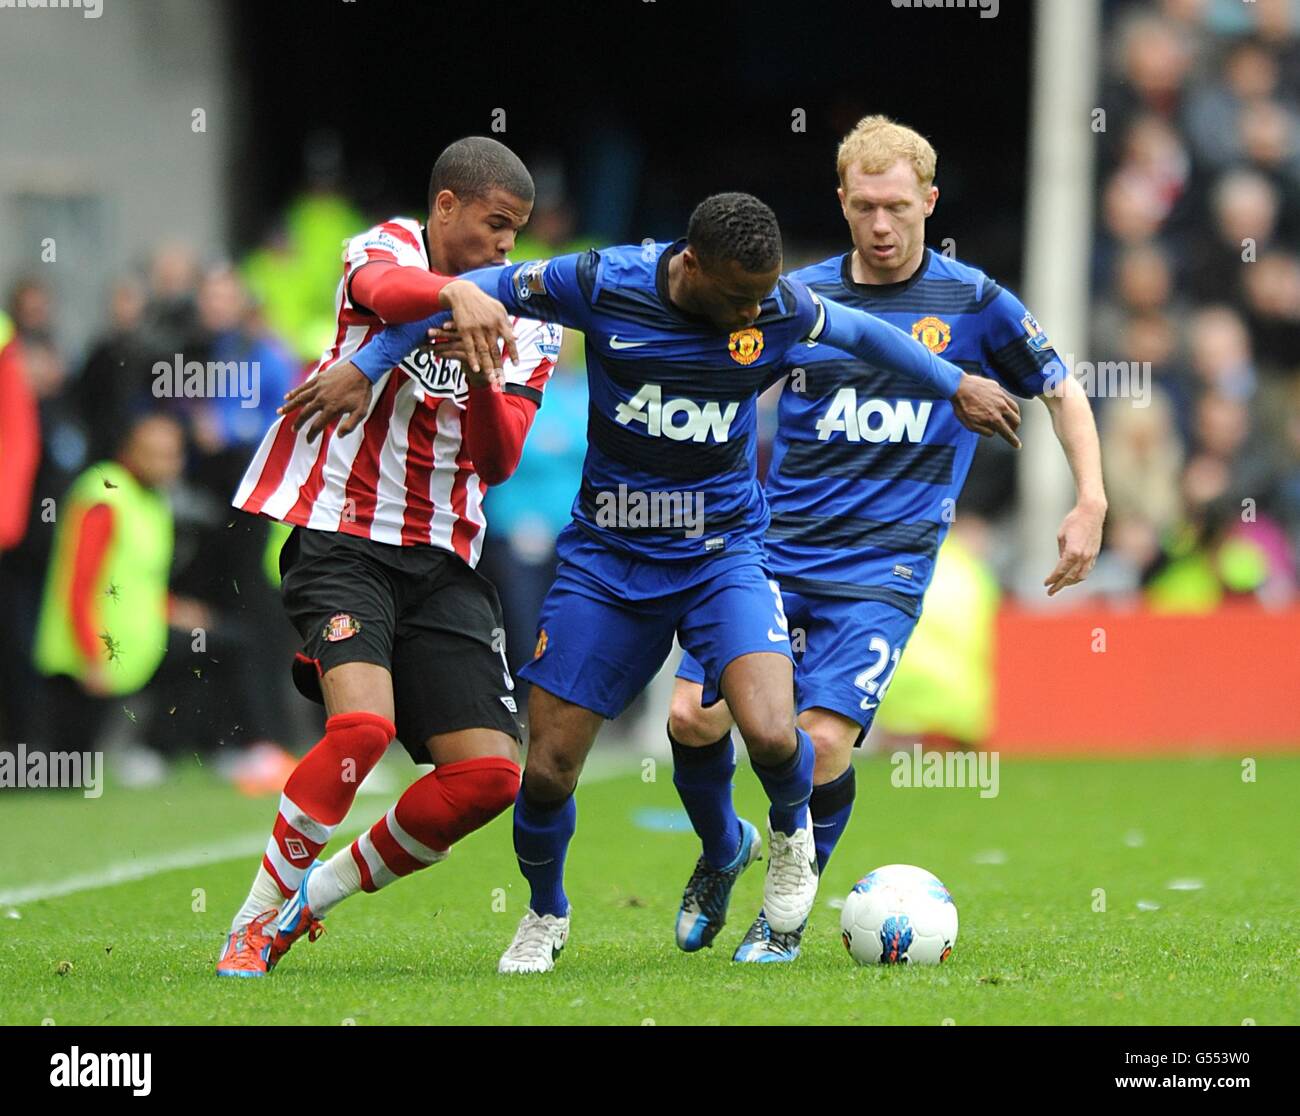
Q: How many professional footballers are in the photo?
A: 3